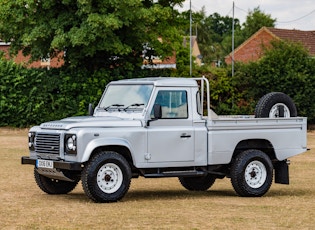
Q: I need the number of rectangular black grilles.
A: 1